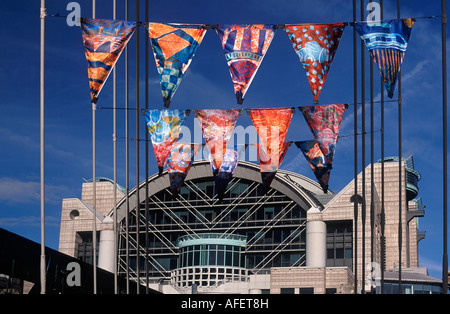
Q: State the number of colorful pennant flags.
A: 13